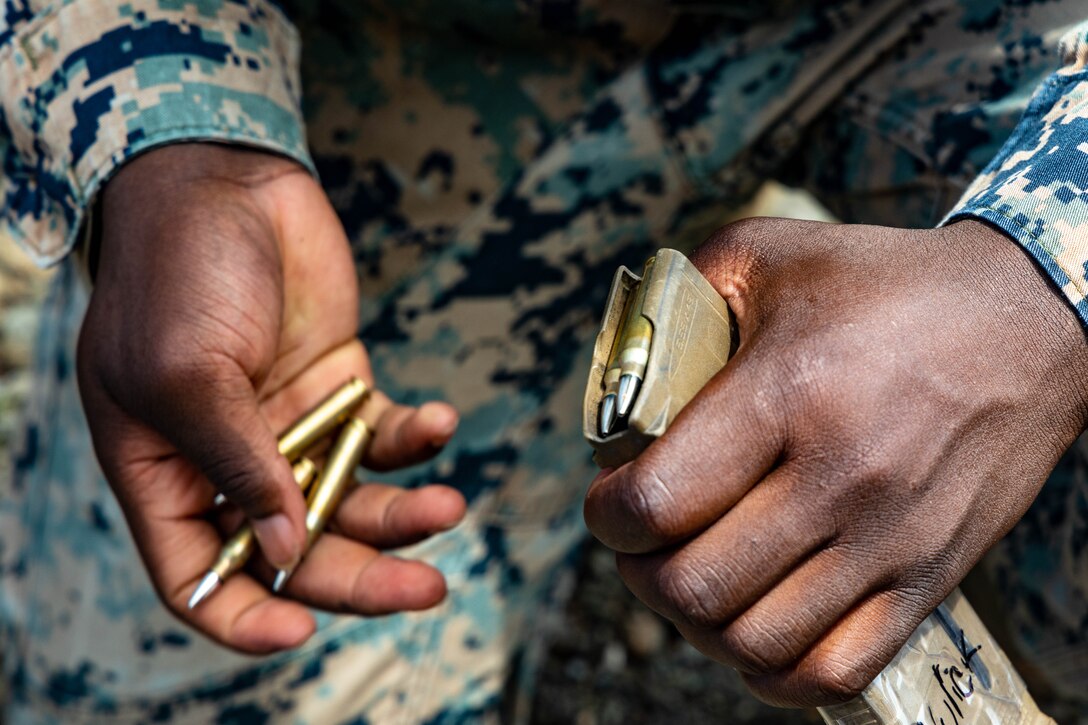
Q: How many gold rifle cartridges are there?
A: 5